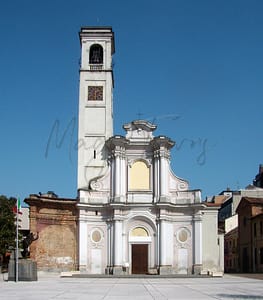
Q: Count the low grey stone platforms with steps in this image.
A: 1